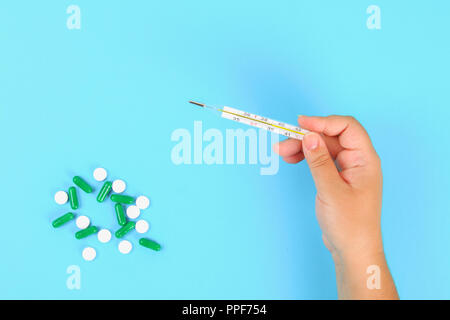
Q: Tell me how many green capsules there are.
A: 9